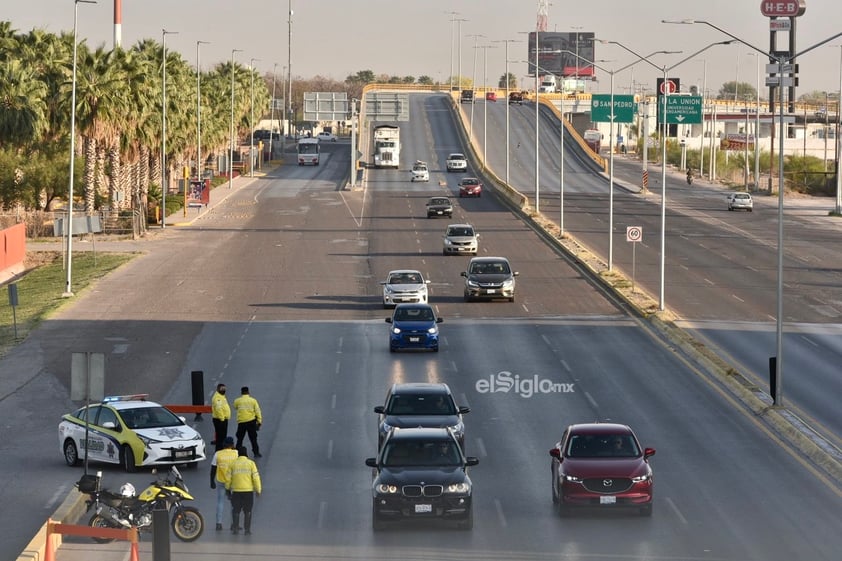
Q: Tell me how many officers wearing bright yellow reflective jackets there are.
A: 4